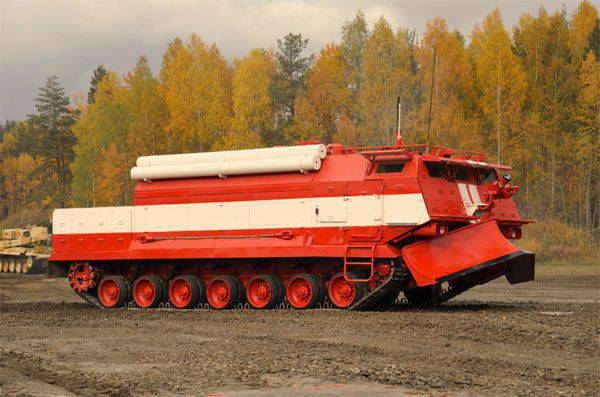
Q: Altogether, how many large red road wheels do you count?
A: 7